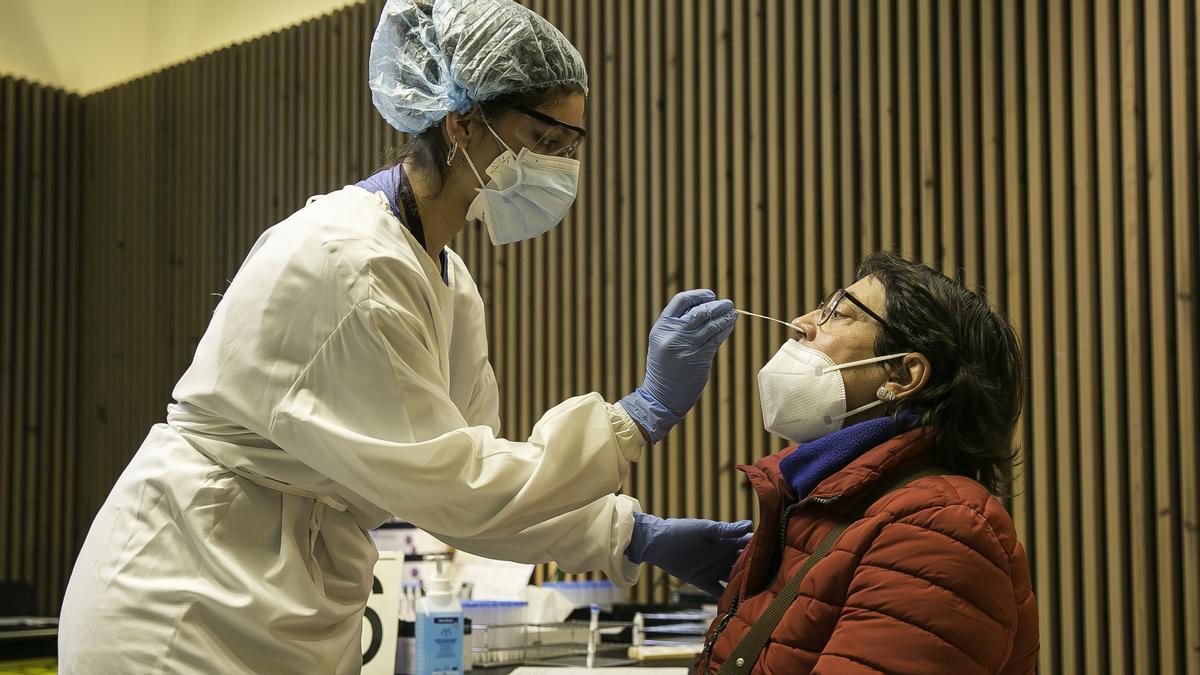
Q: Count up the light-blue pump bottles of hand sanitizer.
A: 1